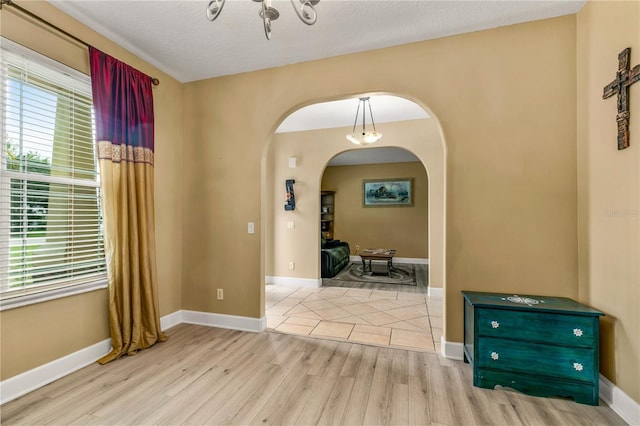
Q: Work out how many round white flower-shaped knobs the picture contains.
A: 4